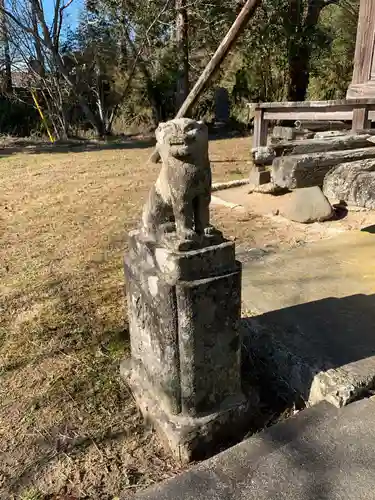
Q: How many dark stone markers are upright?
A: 1